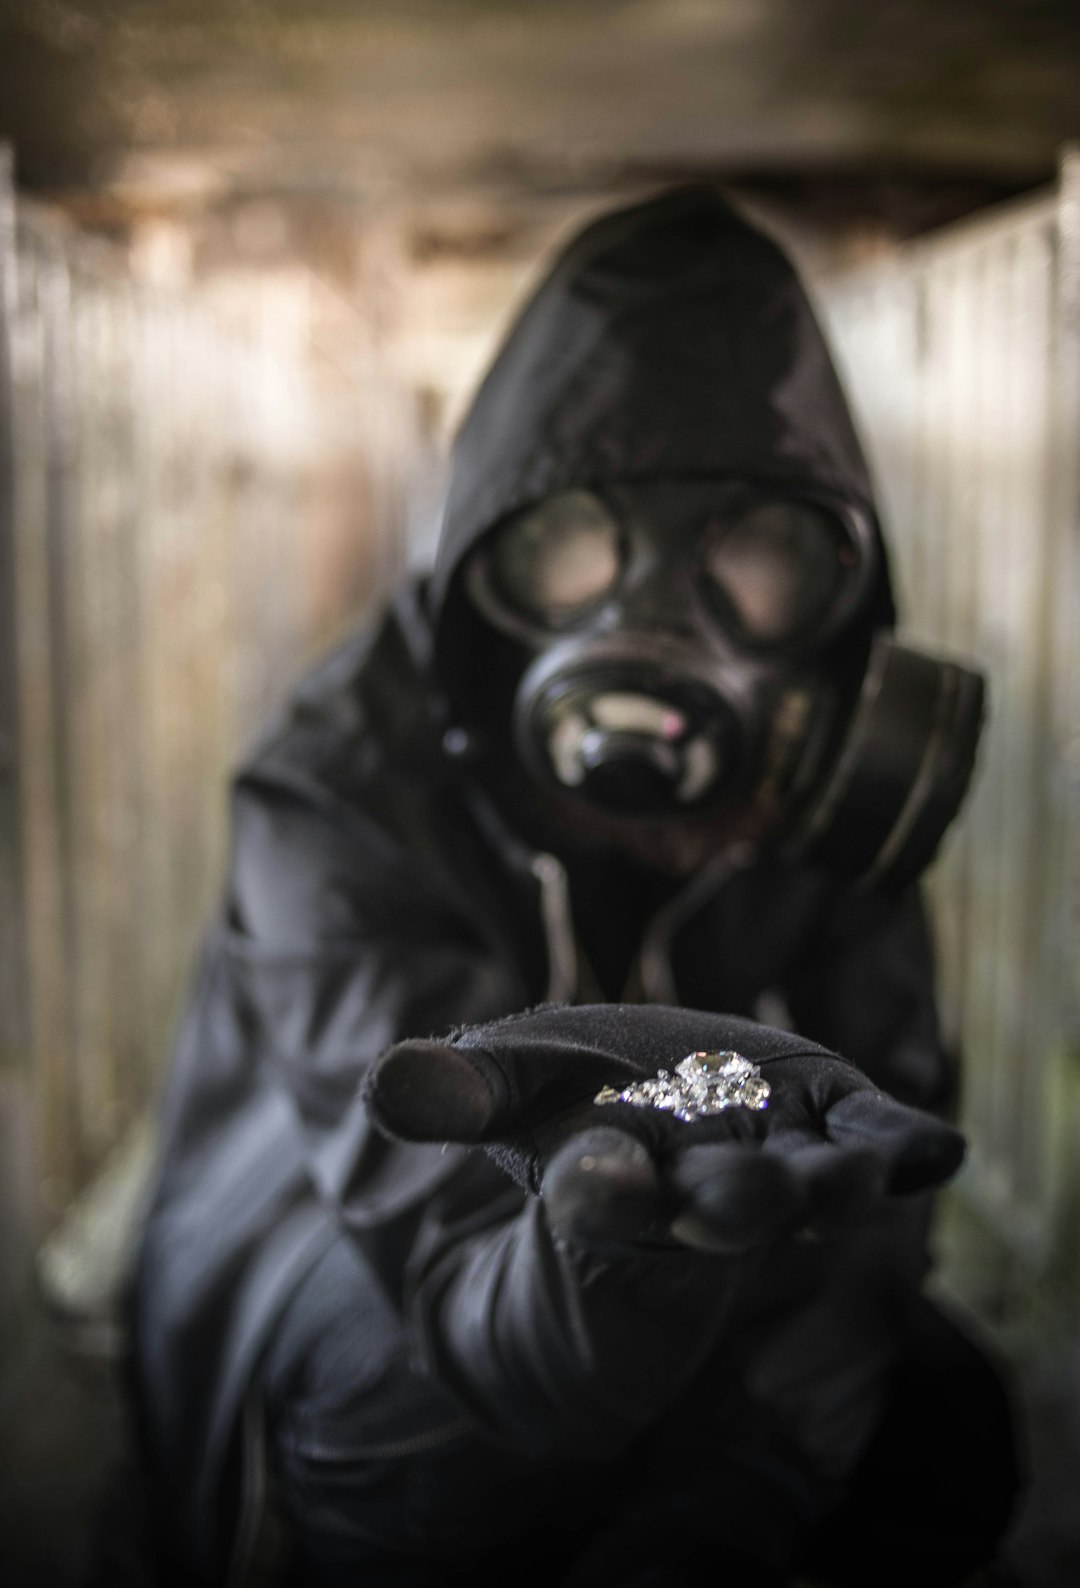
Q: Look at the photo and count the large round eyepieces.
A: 2